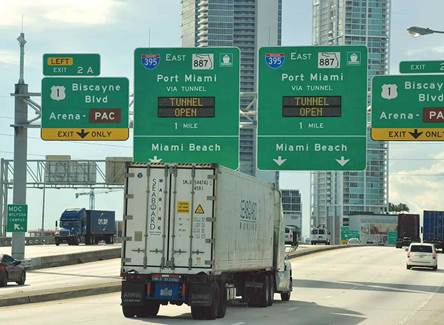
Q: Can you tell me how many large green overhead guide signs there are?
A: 4